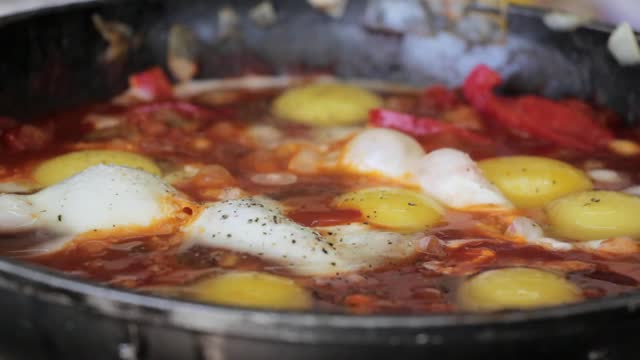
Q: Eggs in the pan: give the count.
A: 7